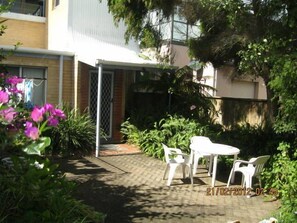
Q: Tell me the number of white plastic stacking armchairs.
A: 3